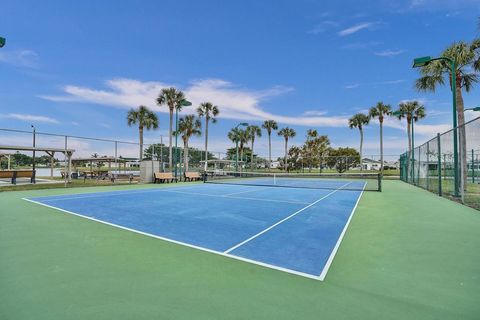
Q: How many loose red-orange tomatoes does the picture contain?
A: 0